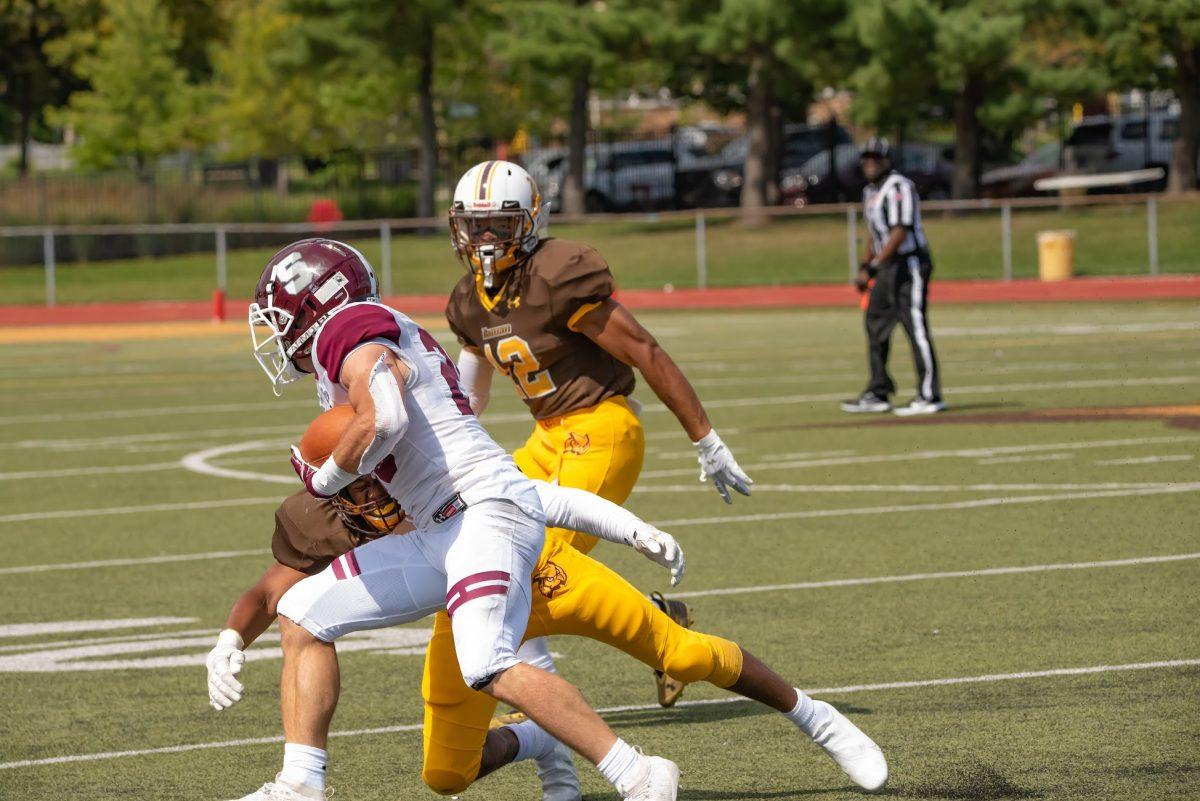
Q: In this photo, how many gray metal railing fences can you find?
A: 1